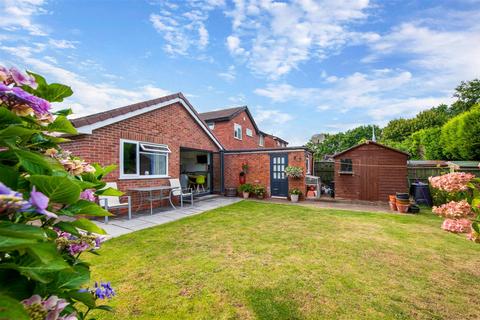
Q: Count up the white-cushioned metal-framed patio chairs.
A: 2